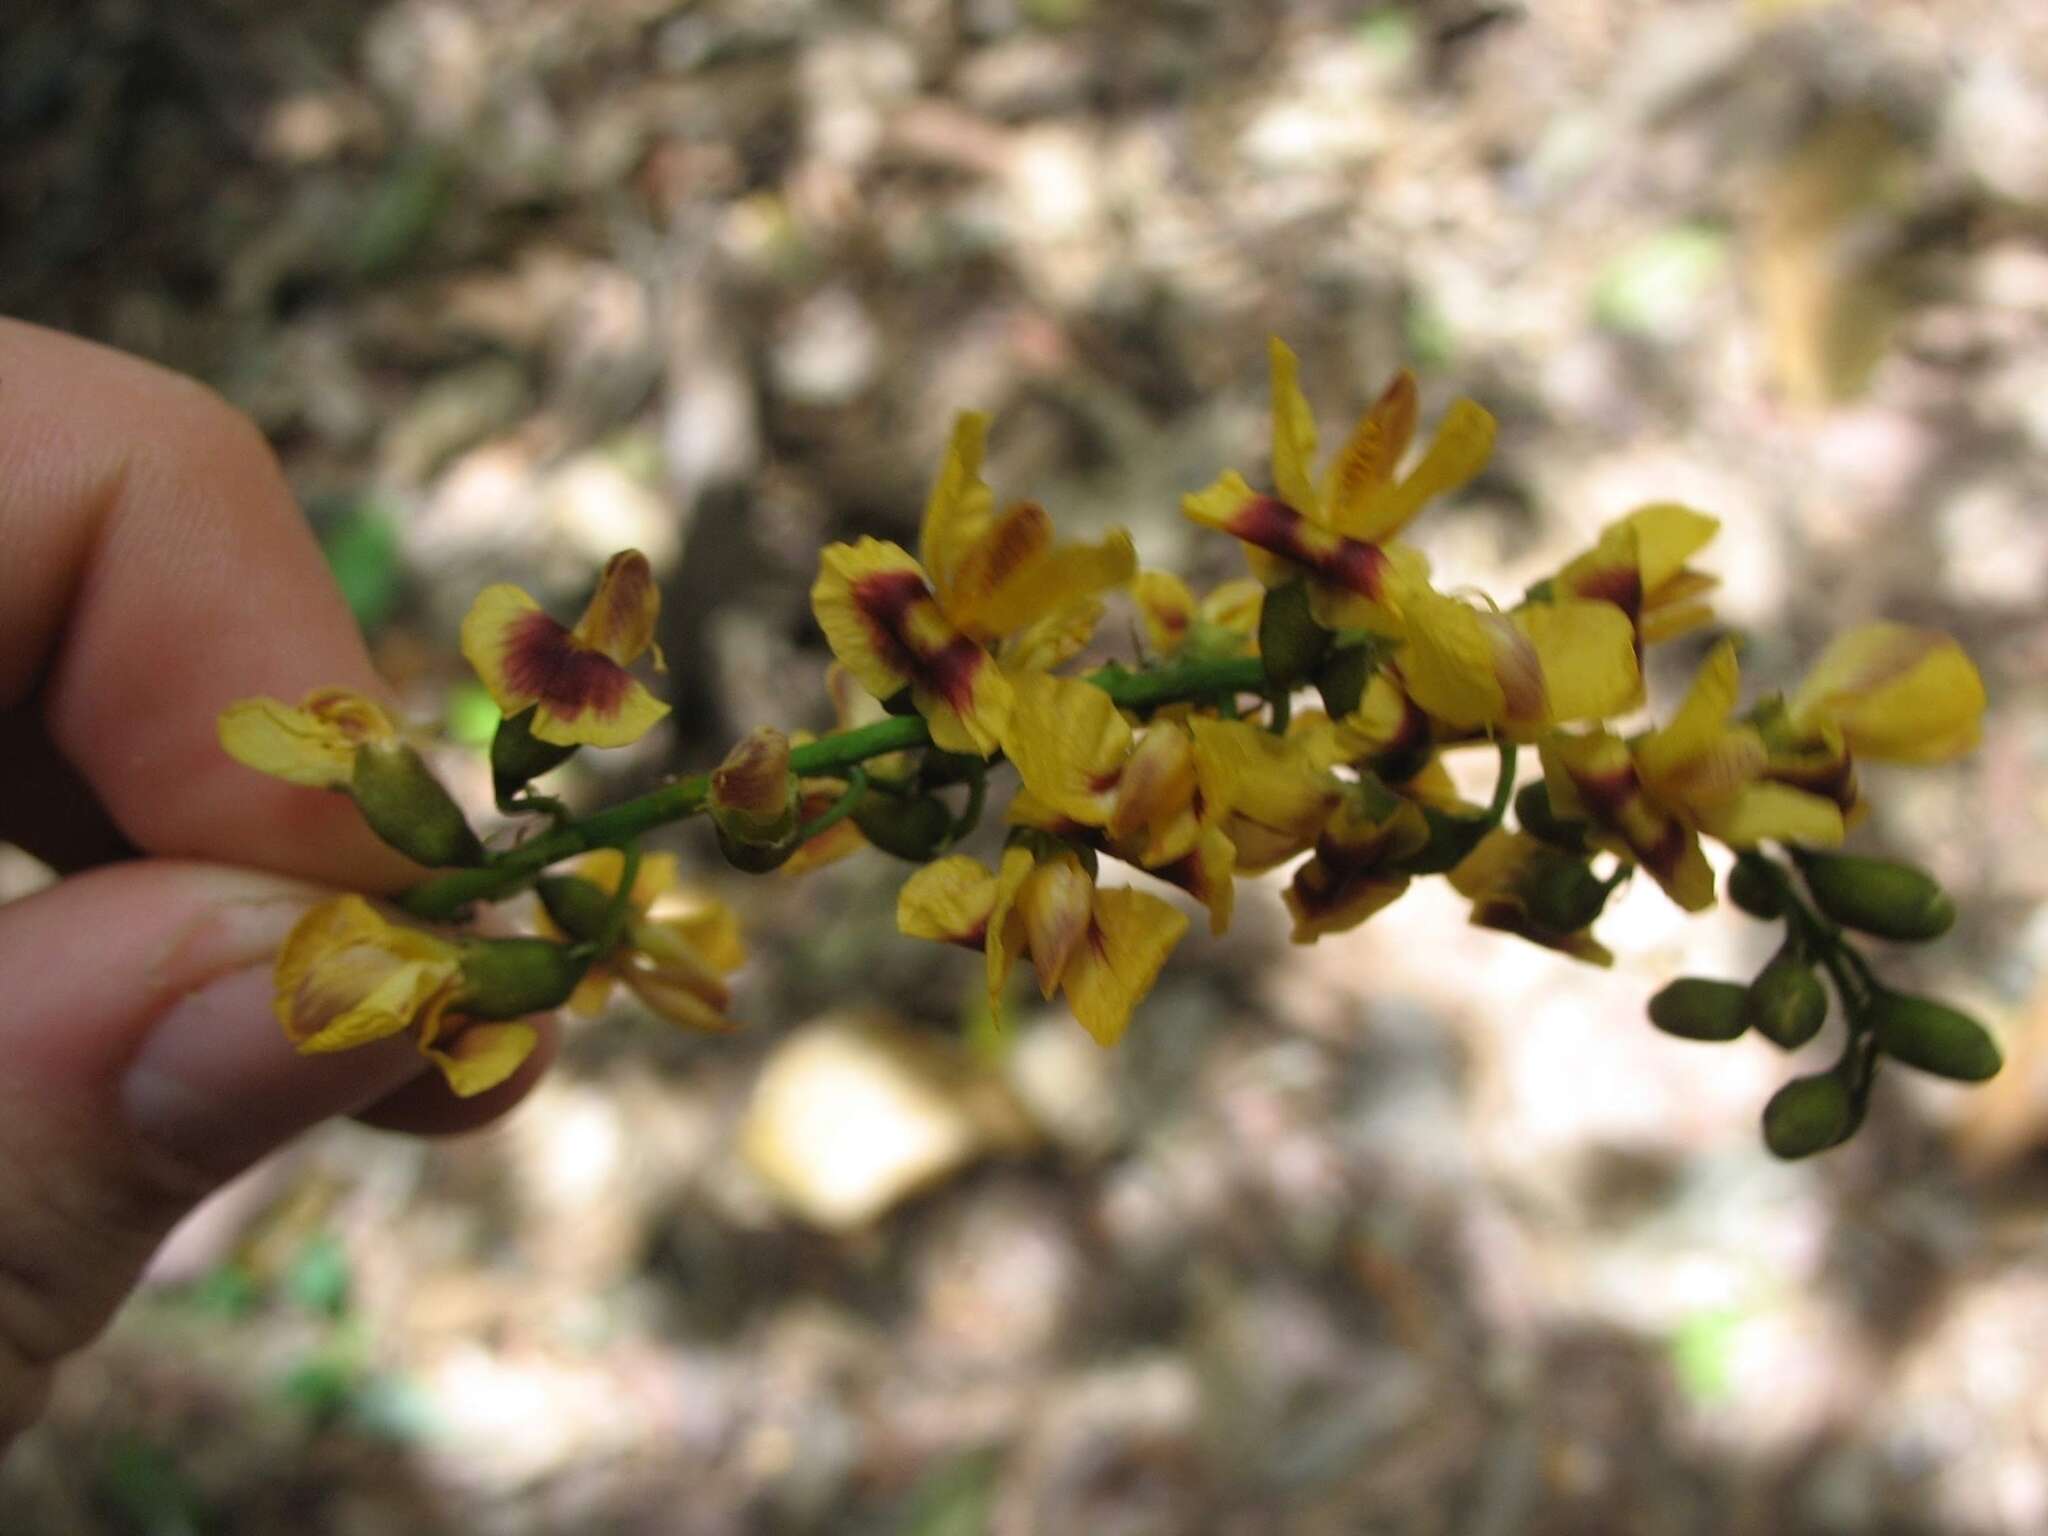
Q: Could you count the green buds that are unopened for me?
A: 6